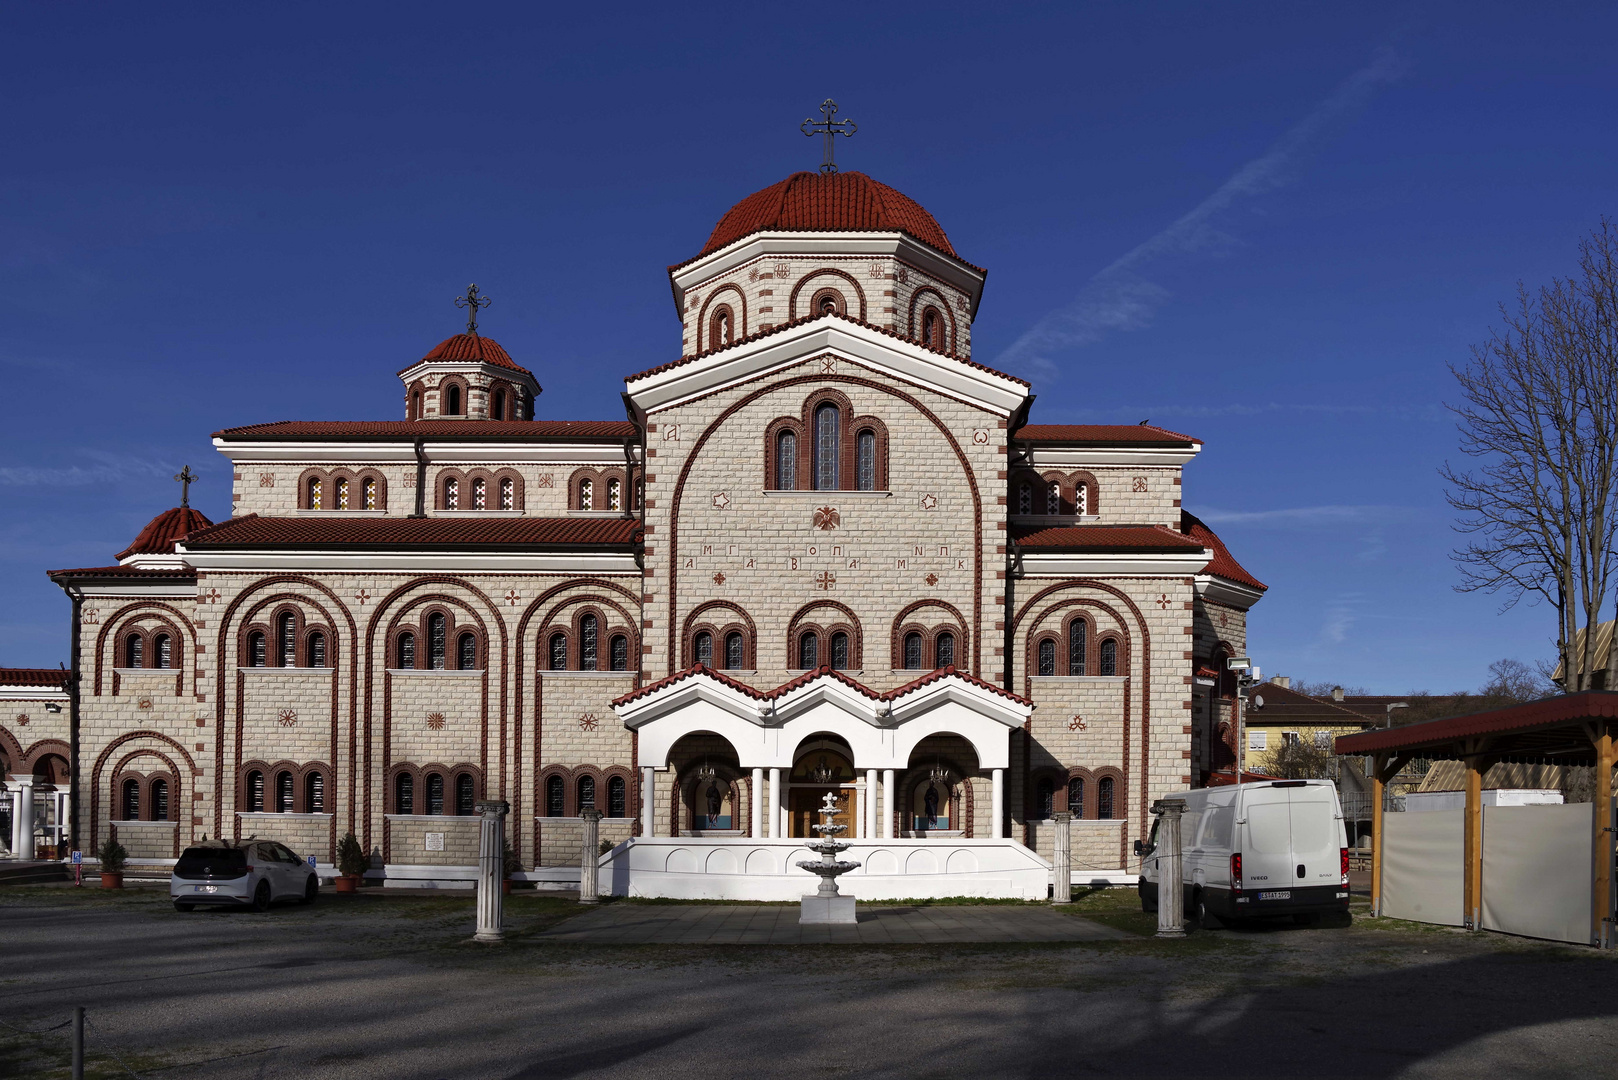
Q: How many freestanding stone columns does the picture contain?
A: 4